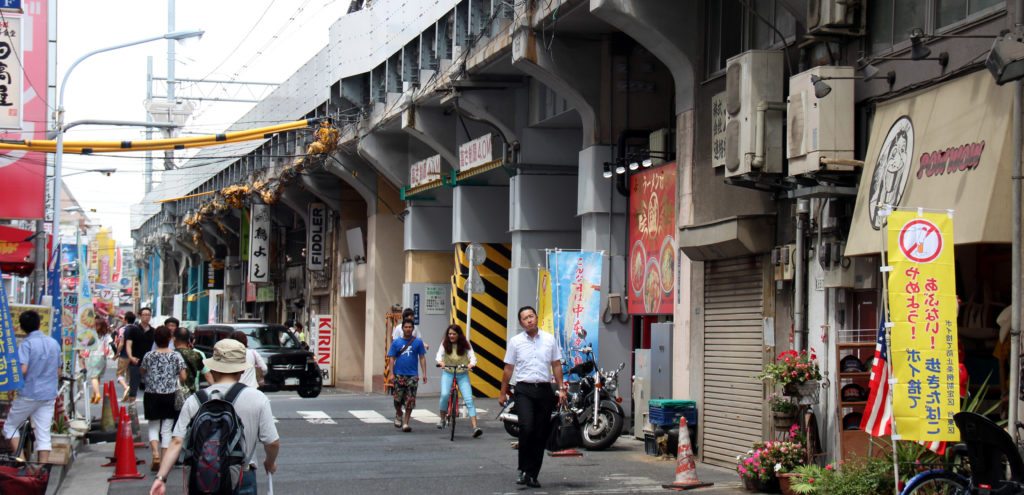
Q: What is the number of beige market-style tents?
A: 1